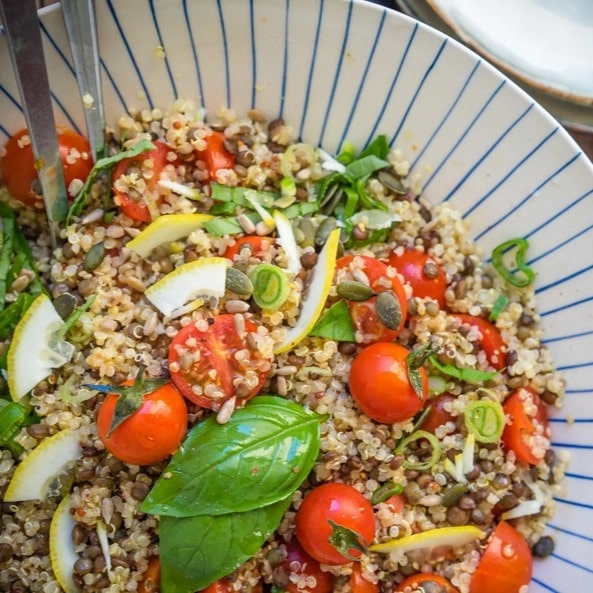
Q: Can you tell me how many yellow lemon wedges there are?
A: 7